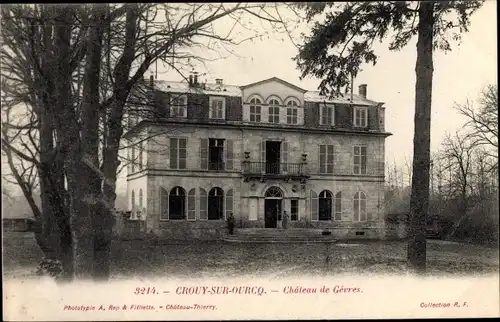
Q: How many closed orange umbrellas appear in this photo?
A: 0